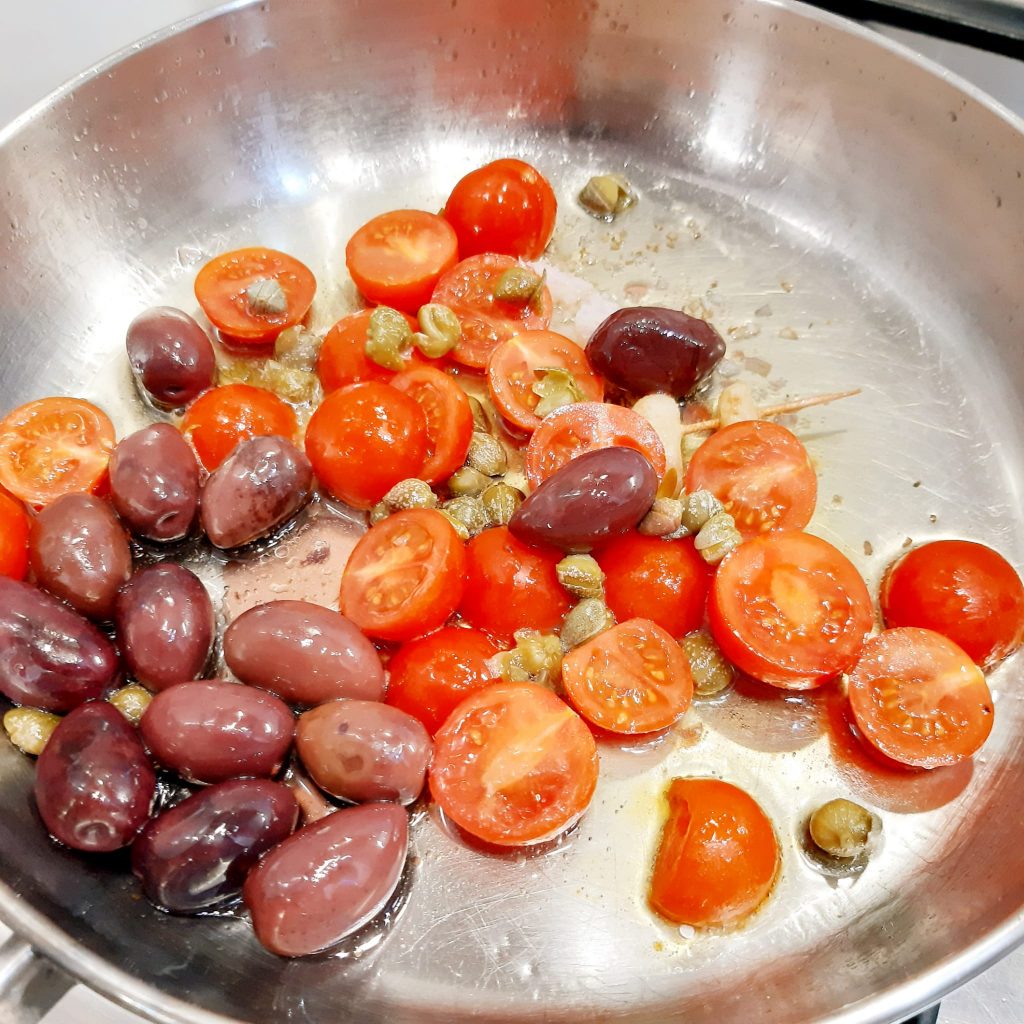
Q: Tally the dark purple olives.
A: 14